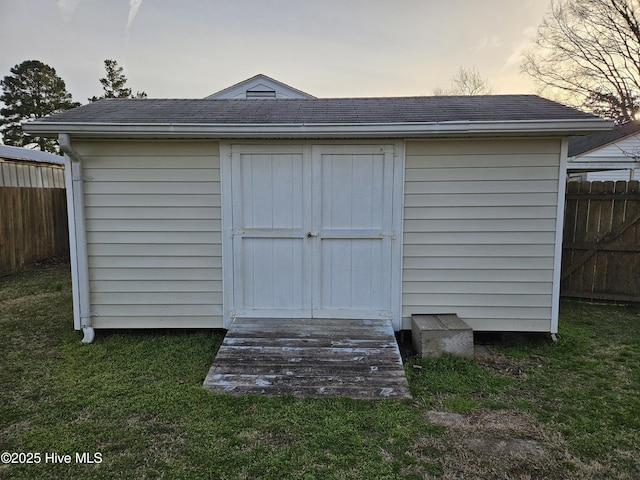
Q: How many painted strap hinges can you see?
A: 6